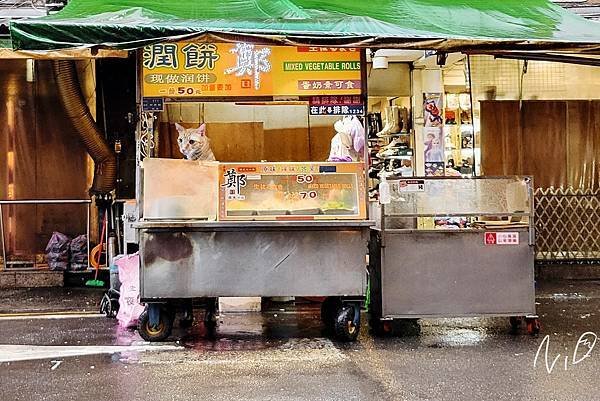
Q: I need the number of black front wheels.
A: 2